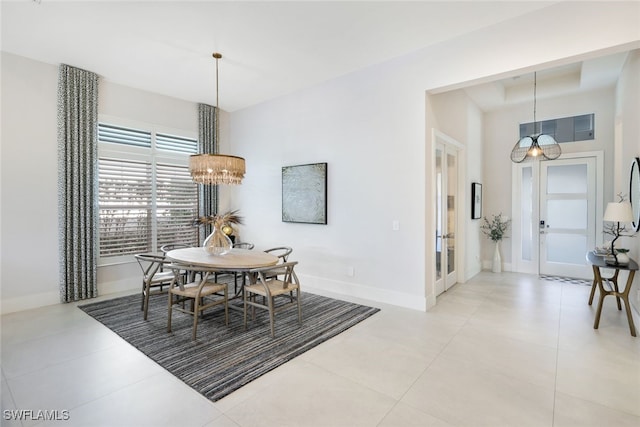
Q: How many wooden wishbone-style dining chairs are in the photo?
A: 6